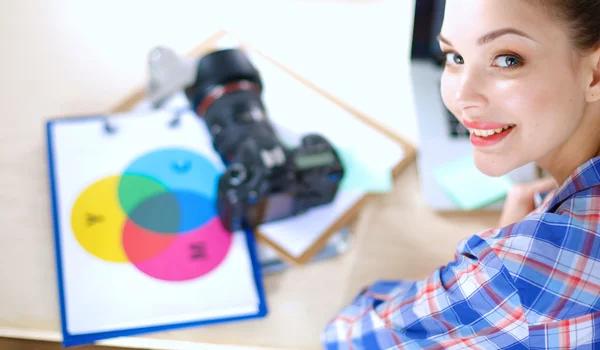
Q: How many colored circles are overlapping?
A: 3